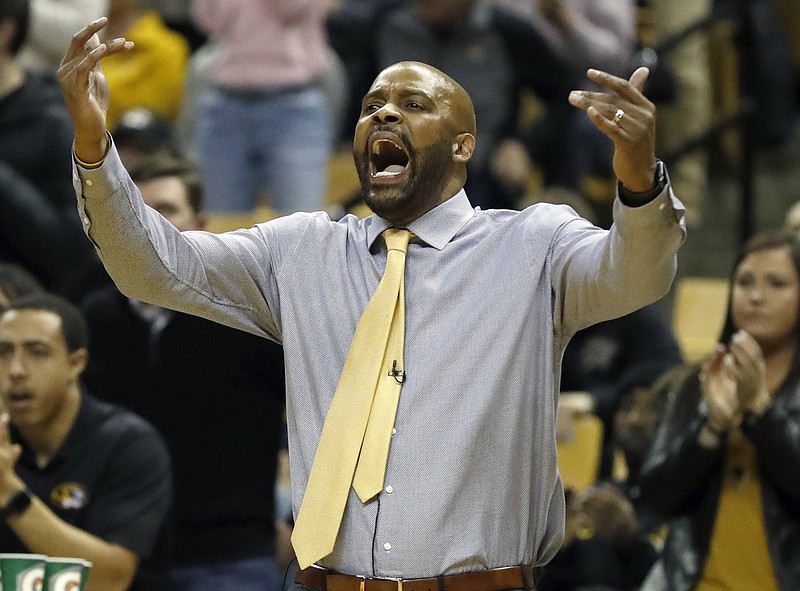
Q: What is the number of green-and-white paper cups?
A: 2